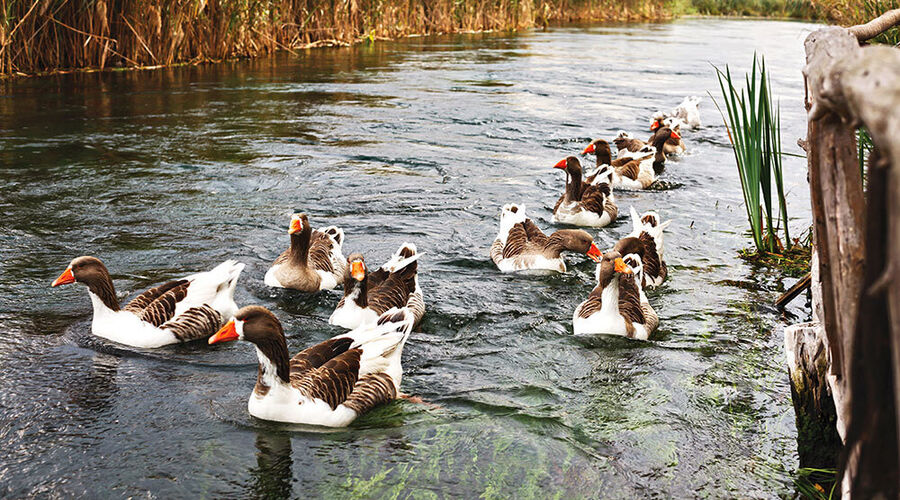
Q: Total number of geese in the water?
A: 12